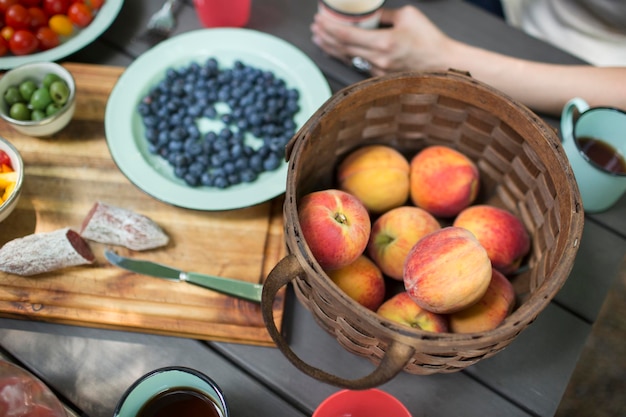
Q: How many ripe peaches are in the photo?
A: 9